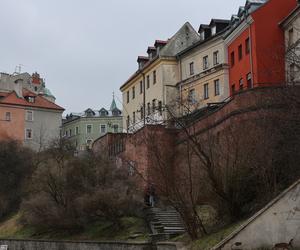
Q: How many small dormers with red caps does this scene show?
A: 3